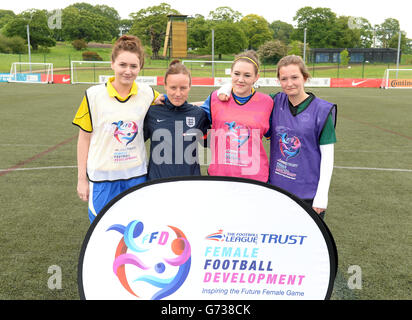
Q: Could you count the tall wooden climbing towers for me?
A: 1